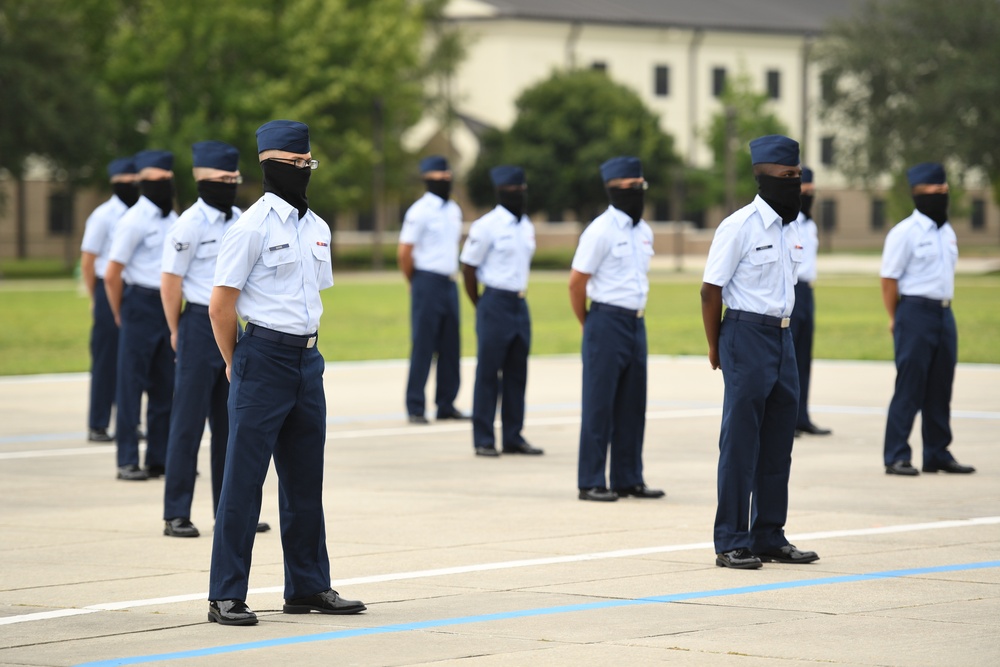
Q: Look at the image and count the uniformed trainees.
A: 10